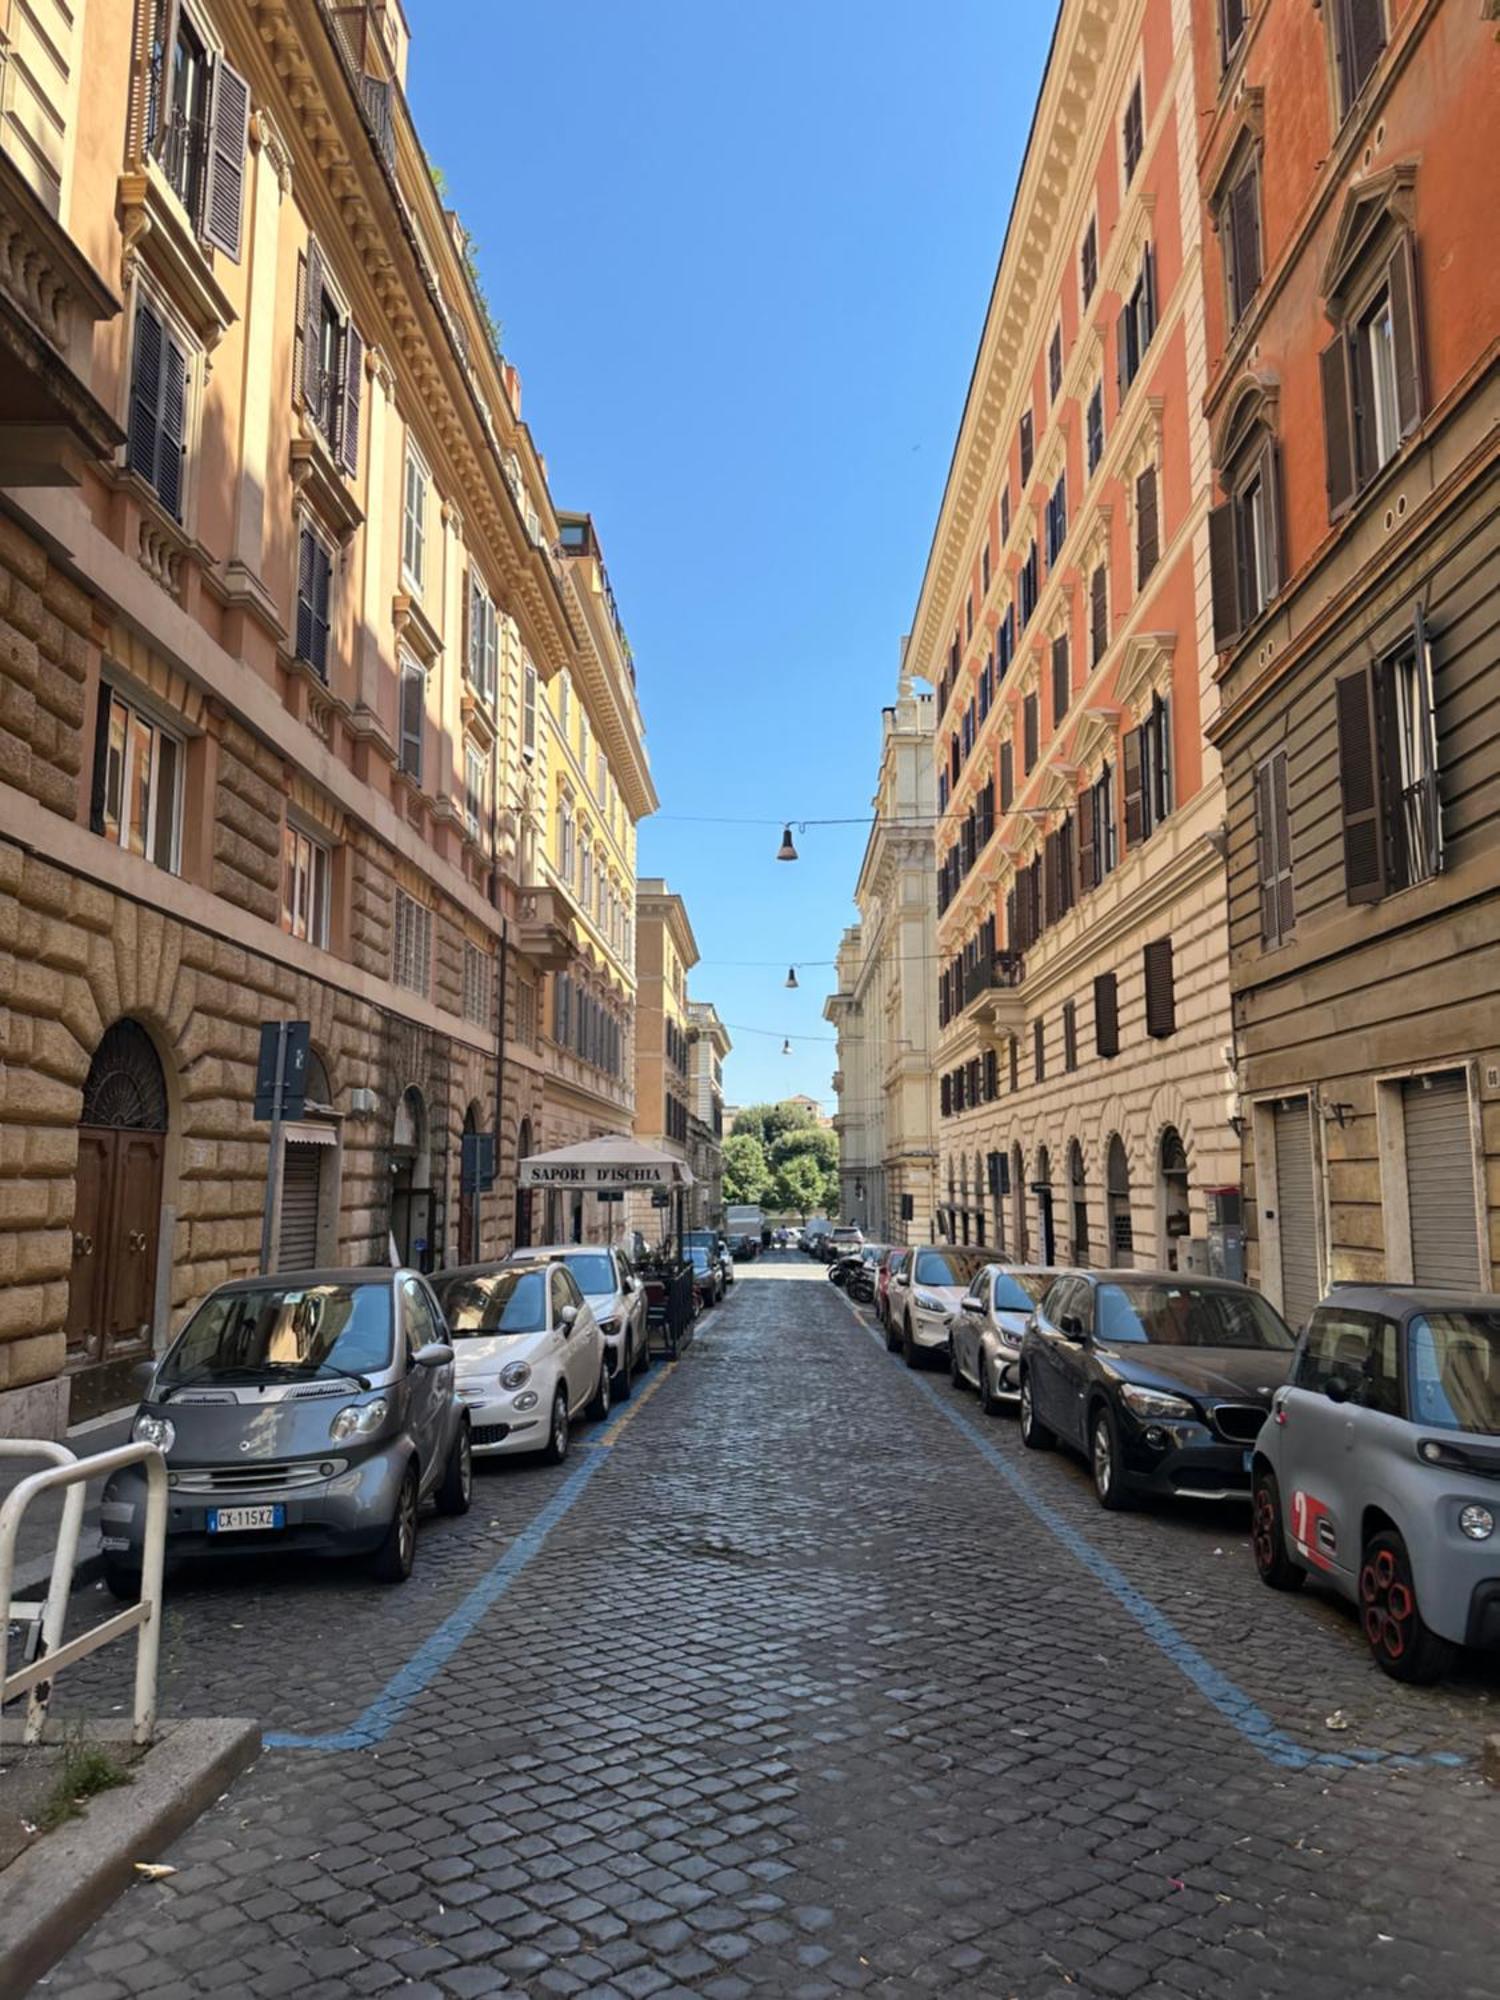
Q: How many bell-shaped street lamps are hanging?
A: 3